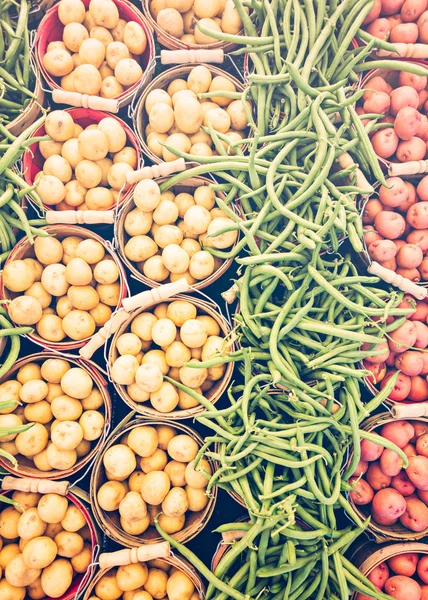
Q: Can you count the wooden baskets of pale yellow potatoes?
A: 11